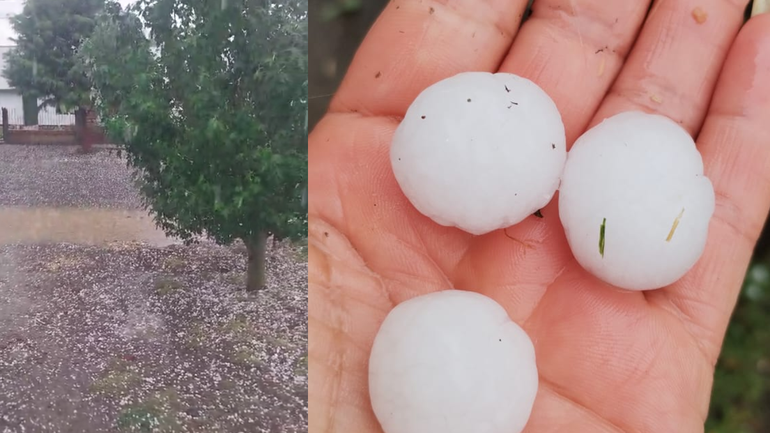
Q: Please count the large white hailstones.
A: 3